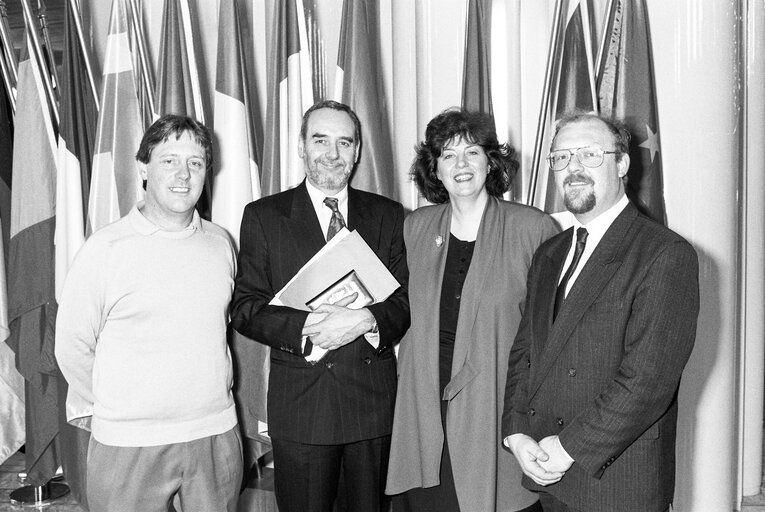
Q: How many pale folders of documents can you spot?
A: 1